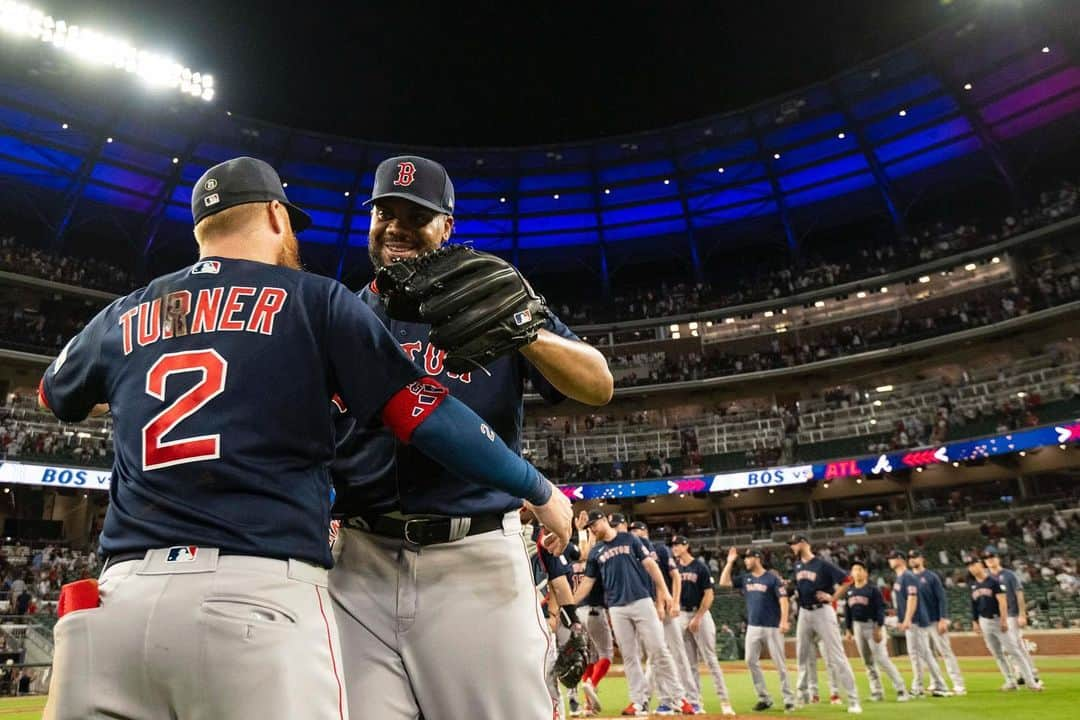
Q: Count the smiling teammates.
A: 1